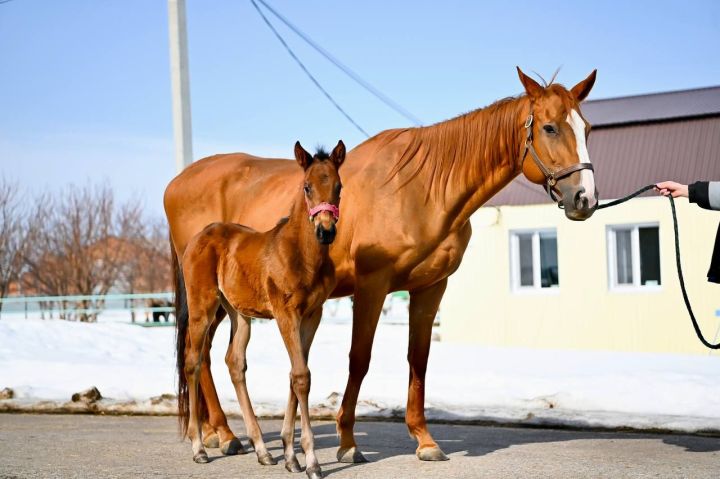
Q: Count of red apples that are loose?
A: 0